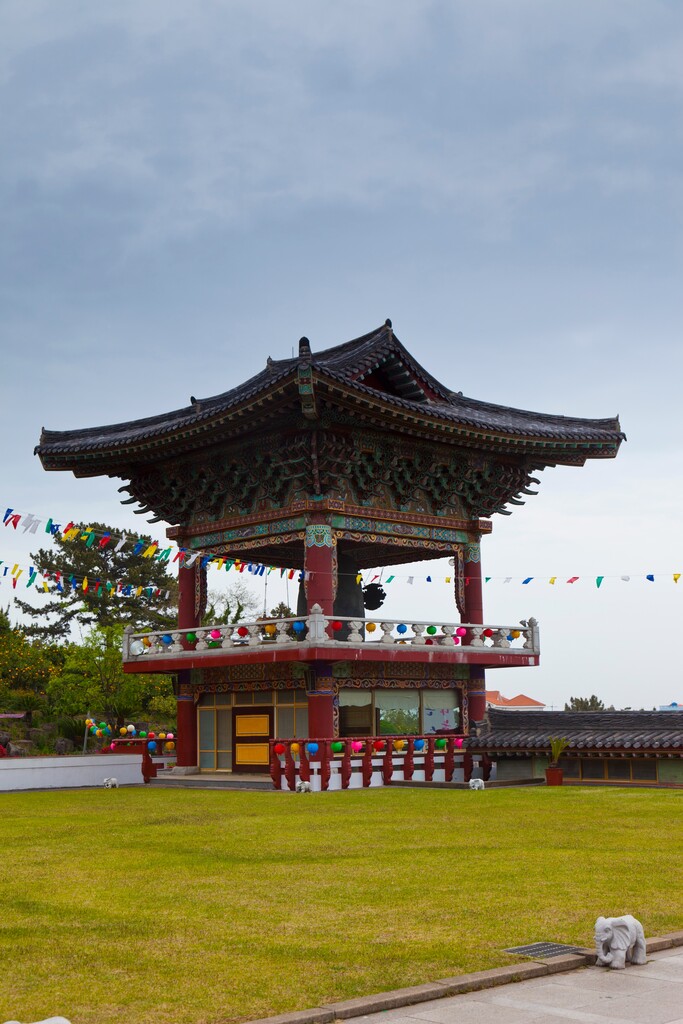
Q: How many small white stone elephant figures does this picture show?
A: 4